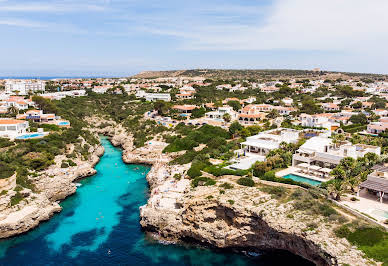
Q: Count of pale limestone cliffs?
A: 2